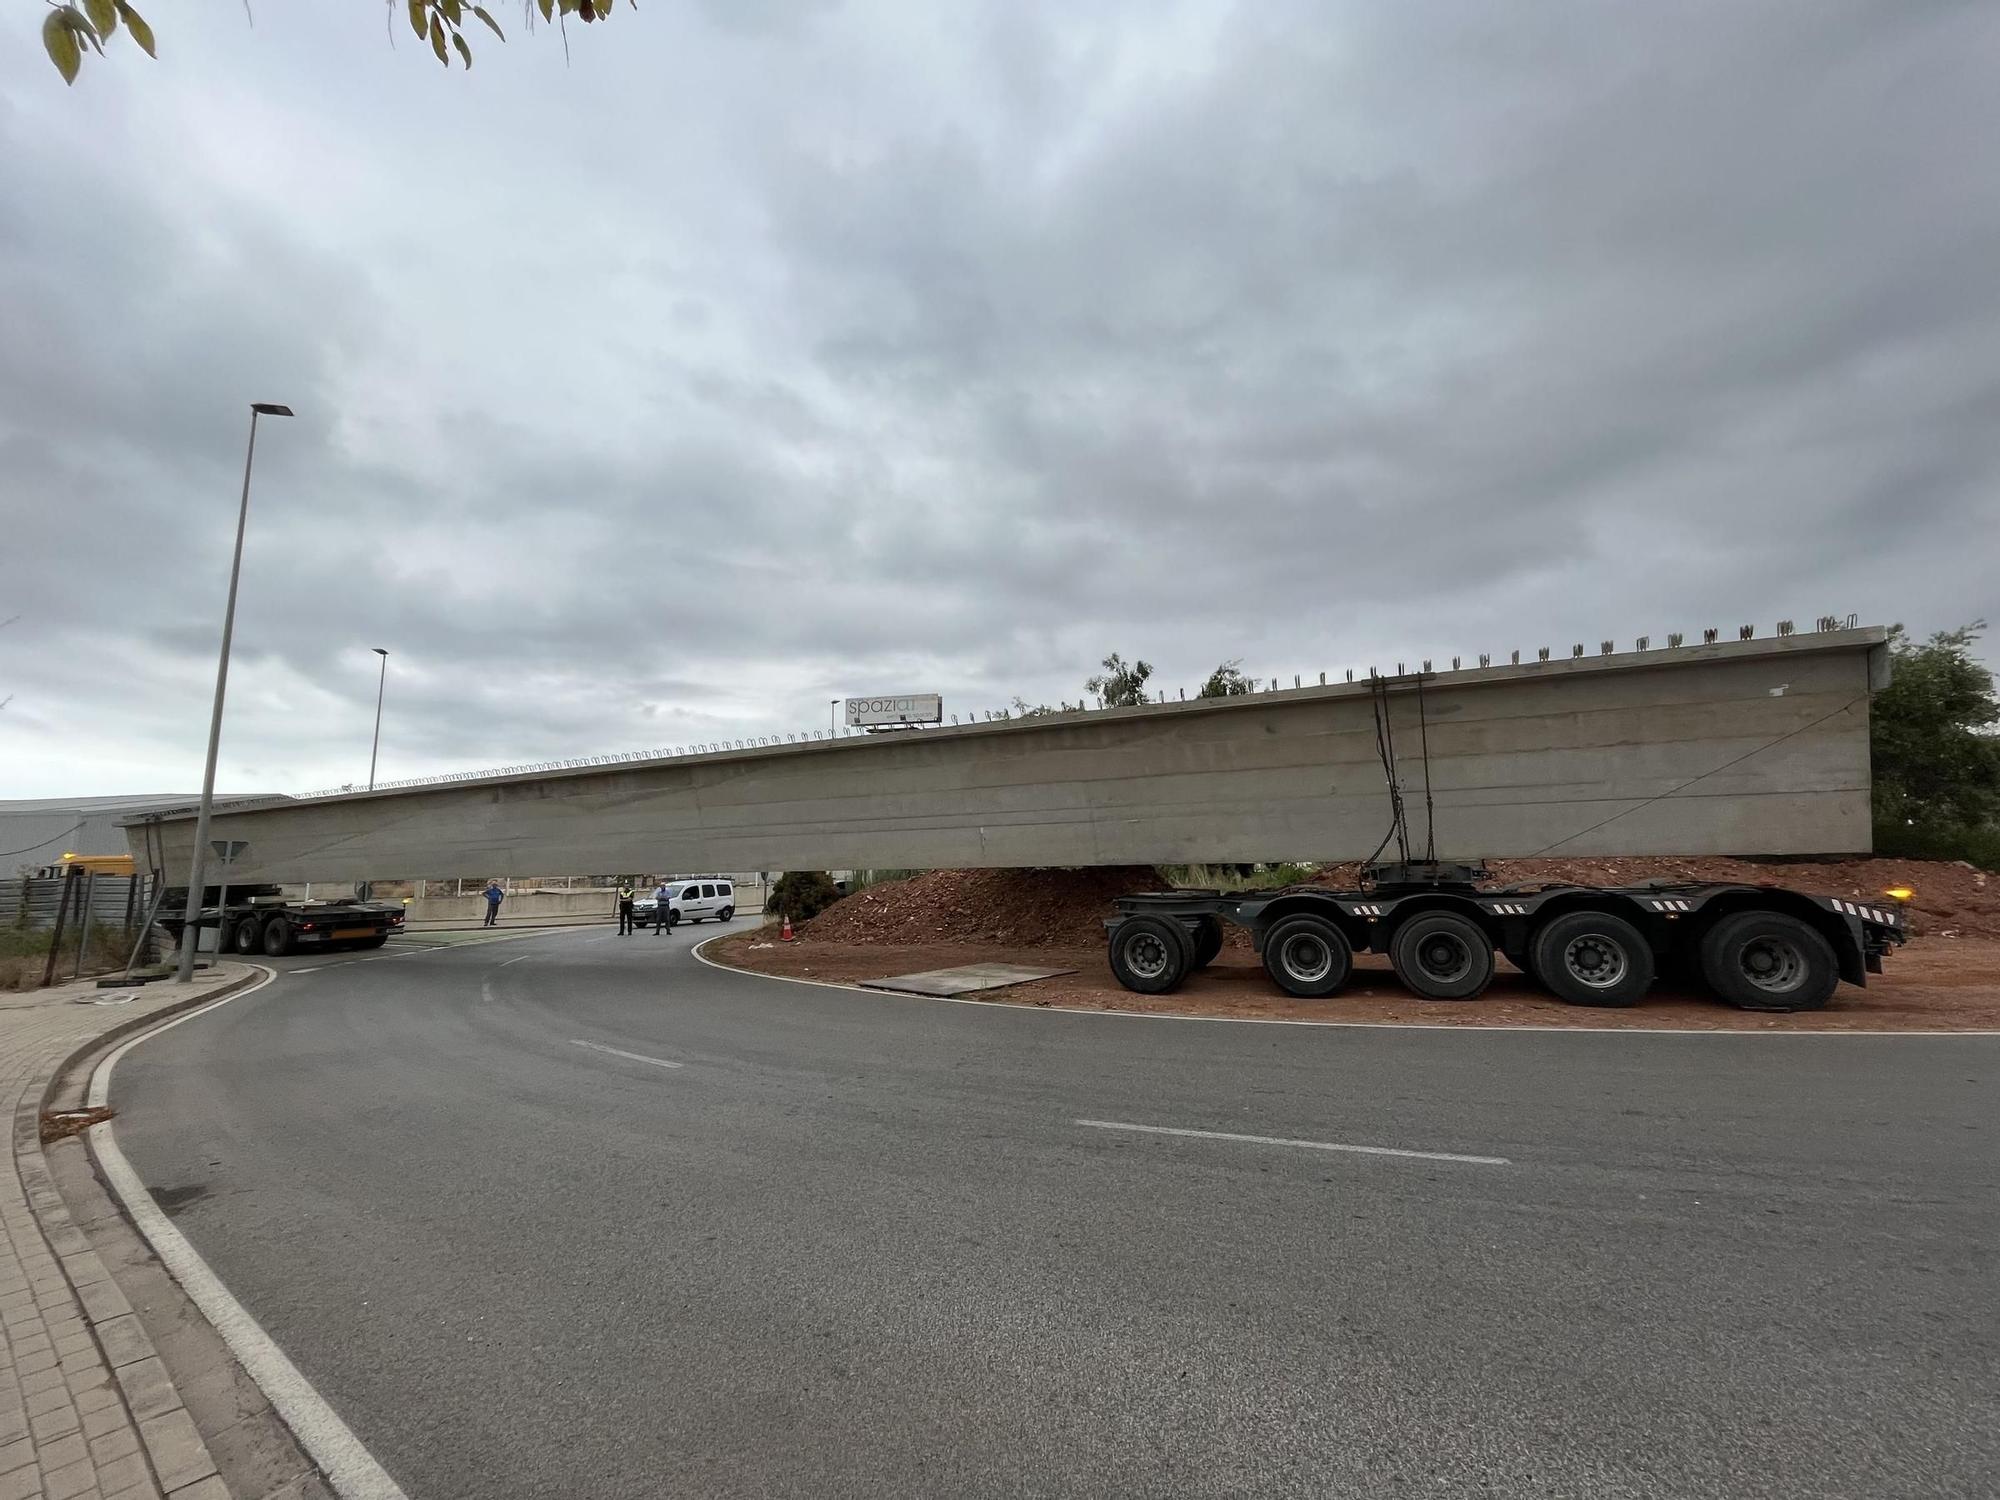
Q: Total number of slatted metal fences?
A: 1